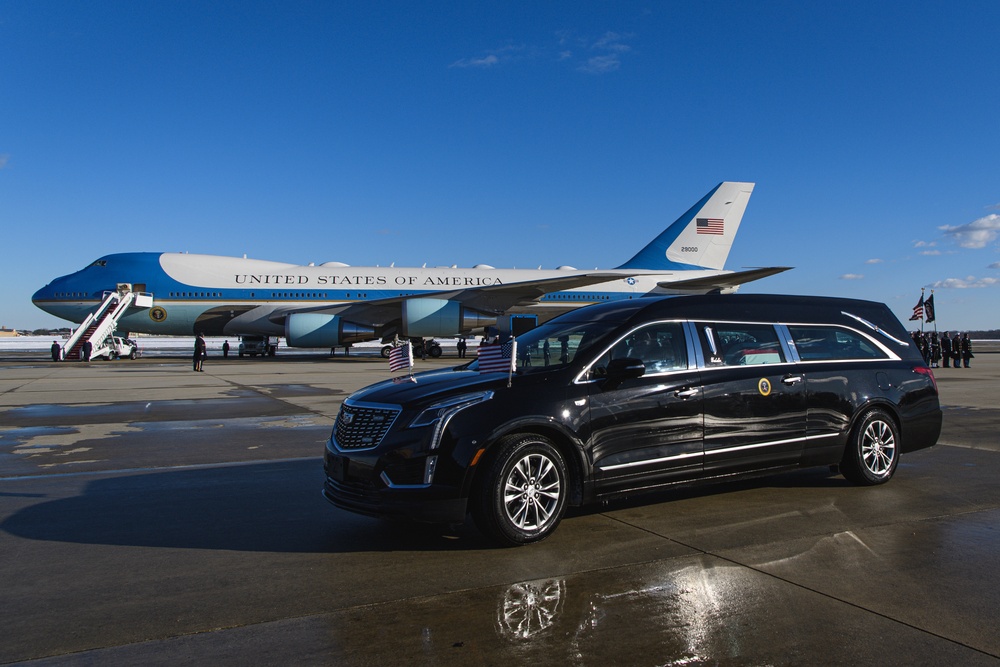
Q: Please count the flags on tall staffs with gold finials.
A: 2